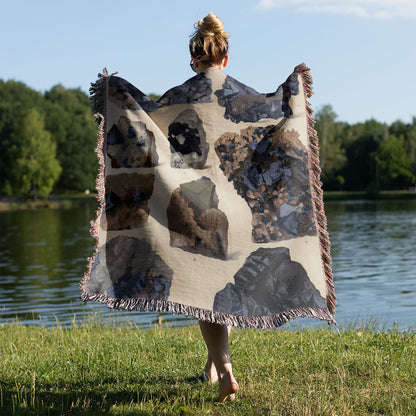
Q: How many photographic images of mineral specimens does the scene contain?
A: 9